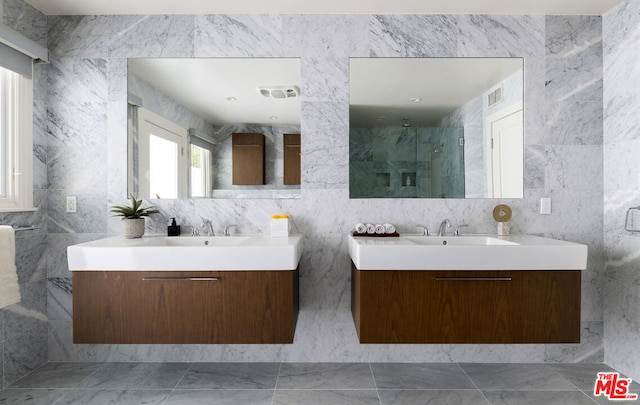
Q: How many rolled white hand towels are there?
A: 4